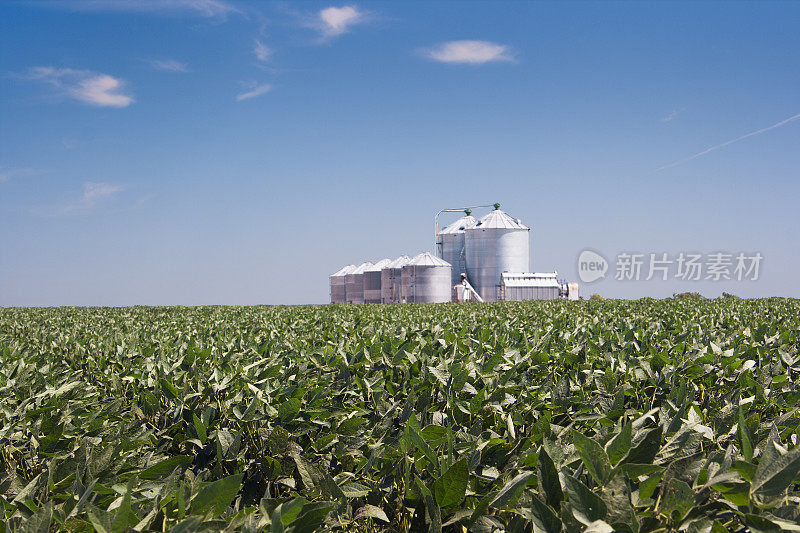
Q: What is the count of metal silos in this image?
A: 7